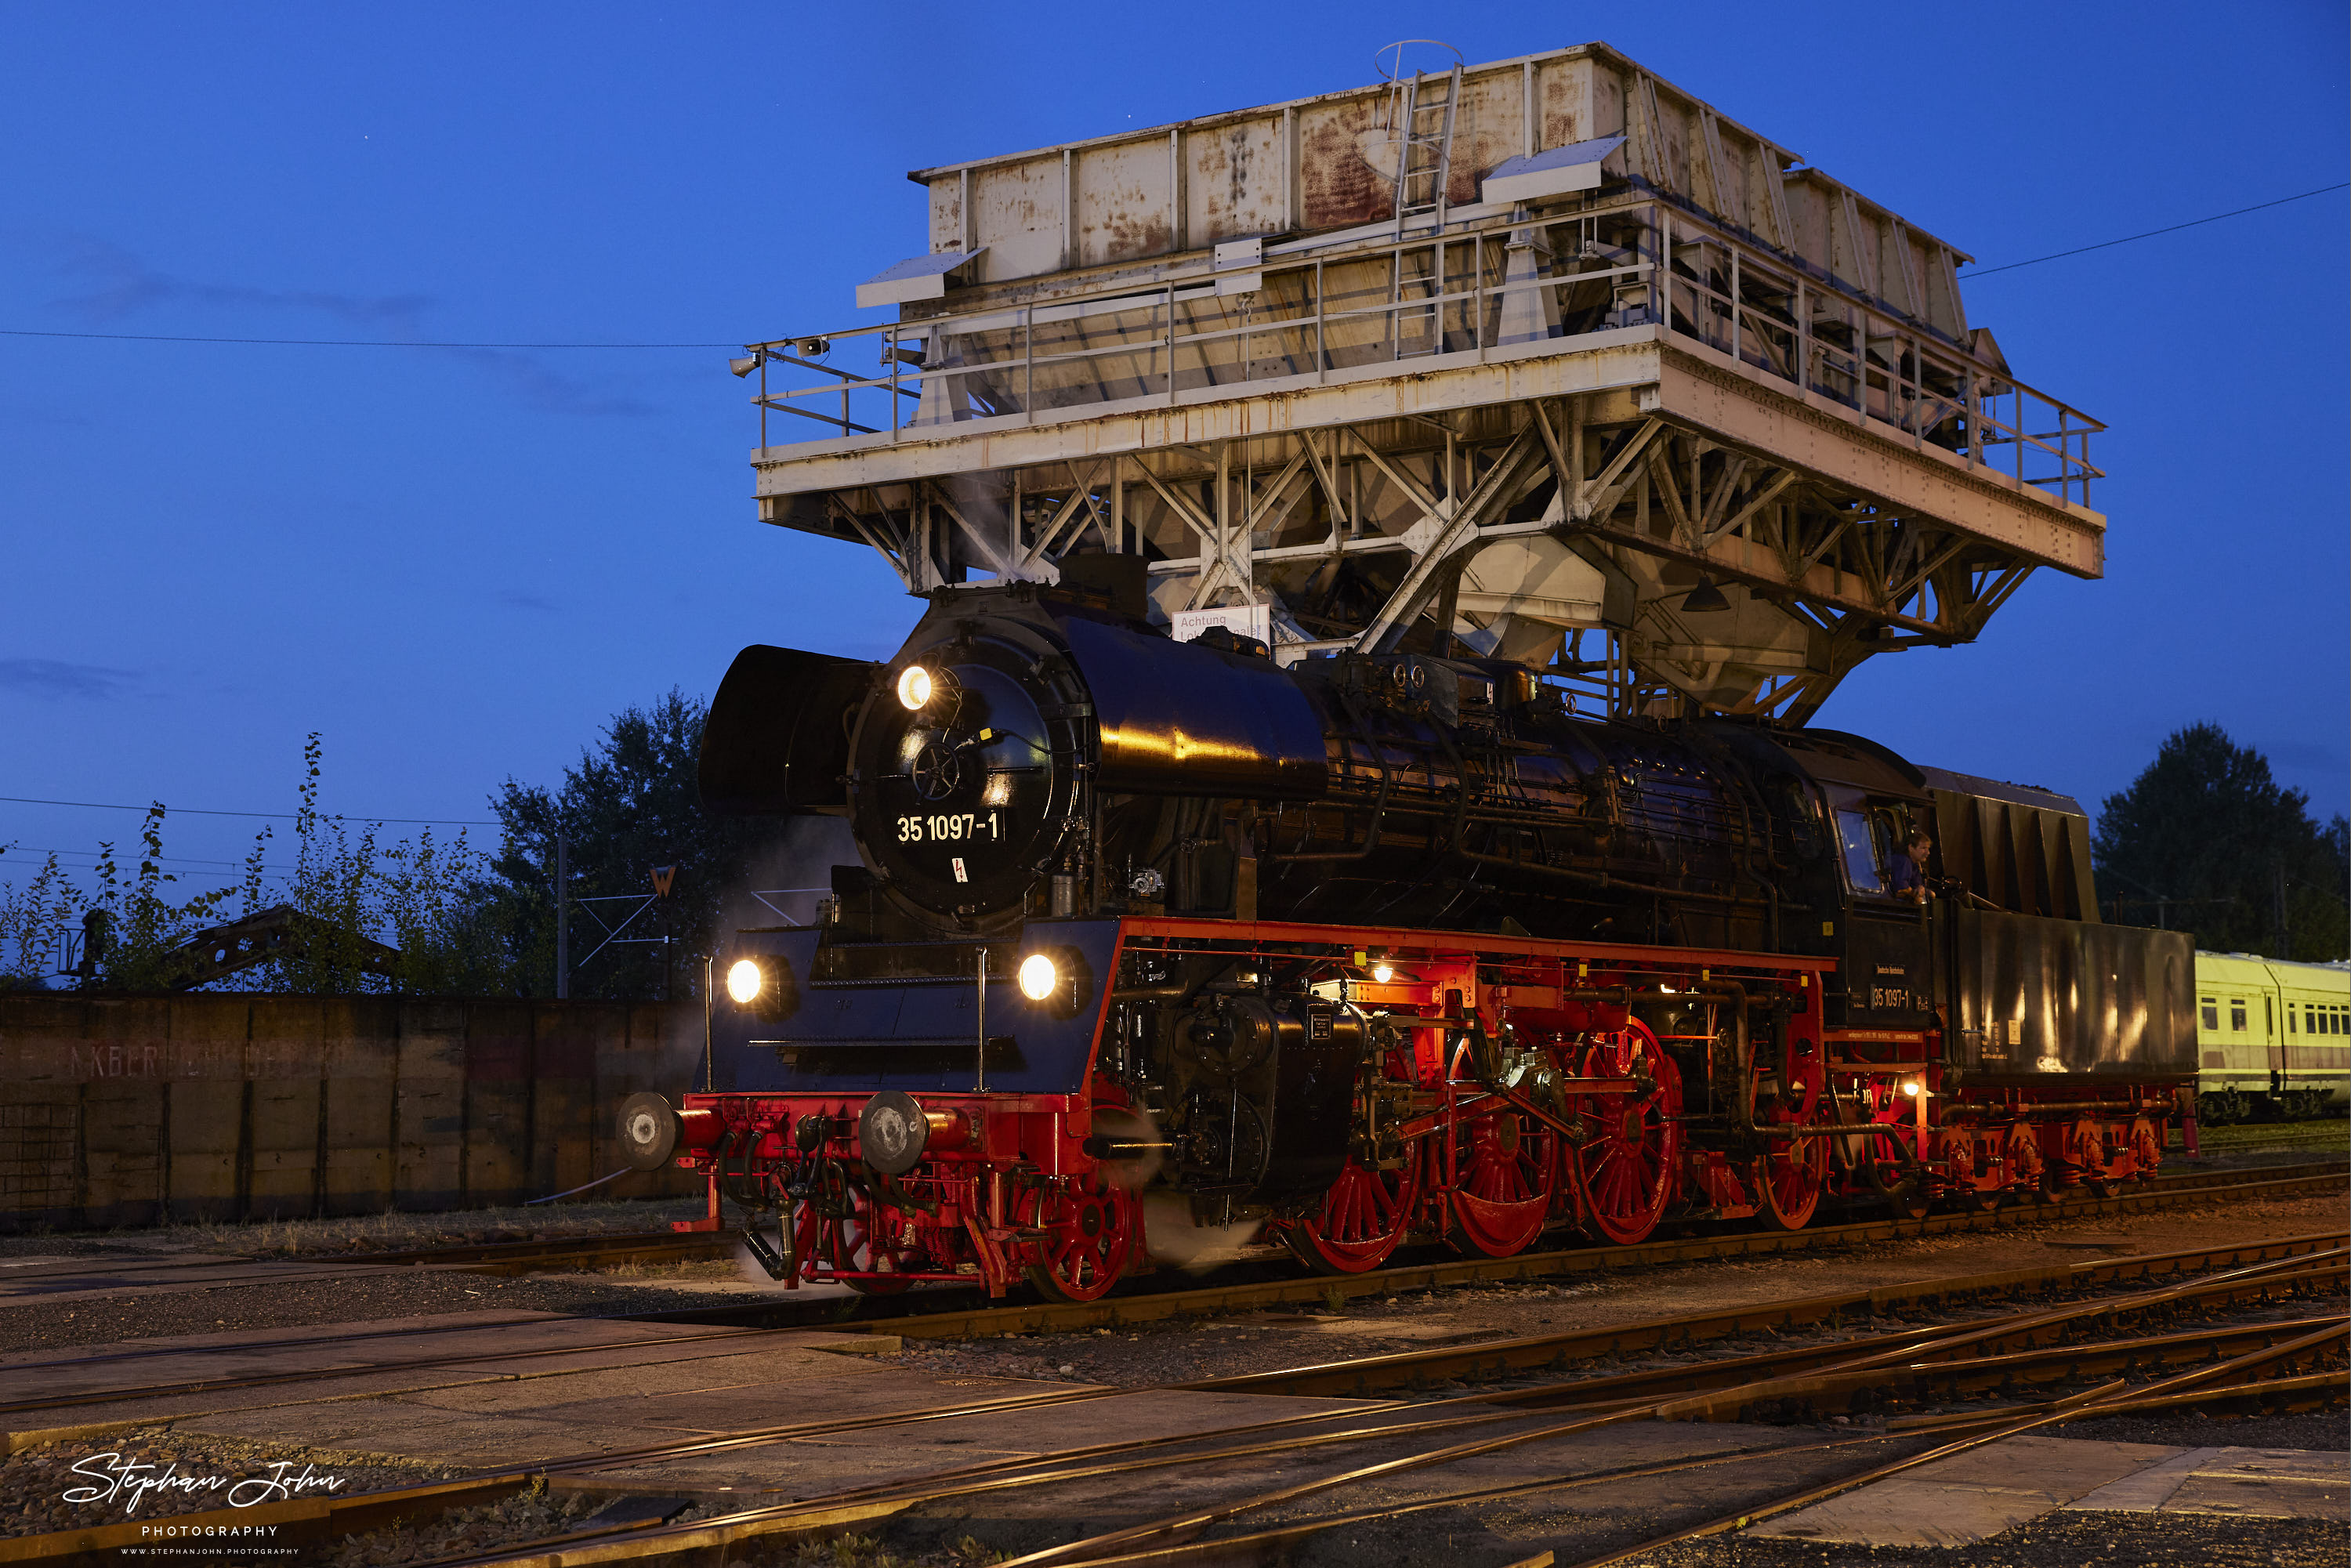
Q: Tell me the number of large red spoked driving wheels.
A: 3